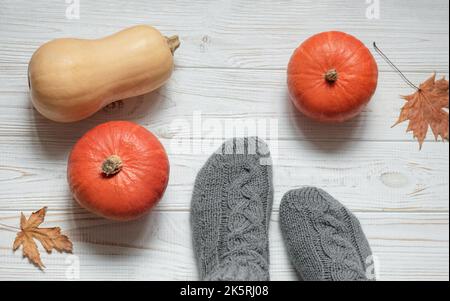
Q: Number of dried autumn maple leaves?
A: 2